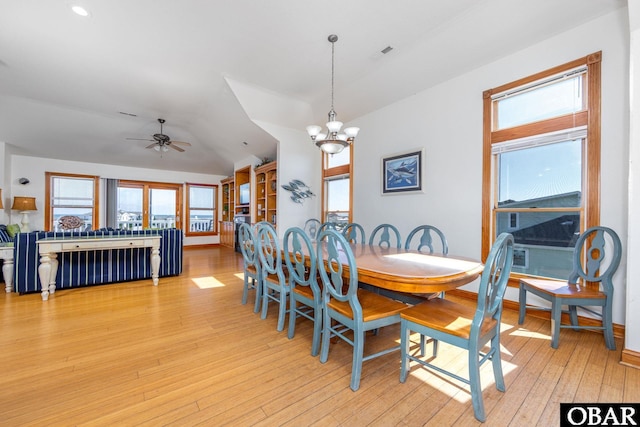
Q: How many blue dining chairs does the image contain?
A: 12